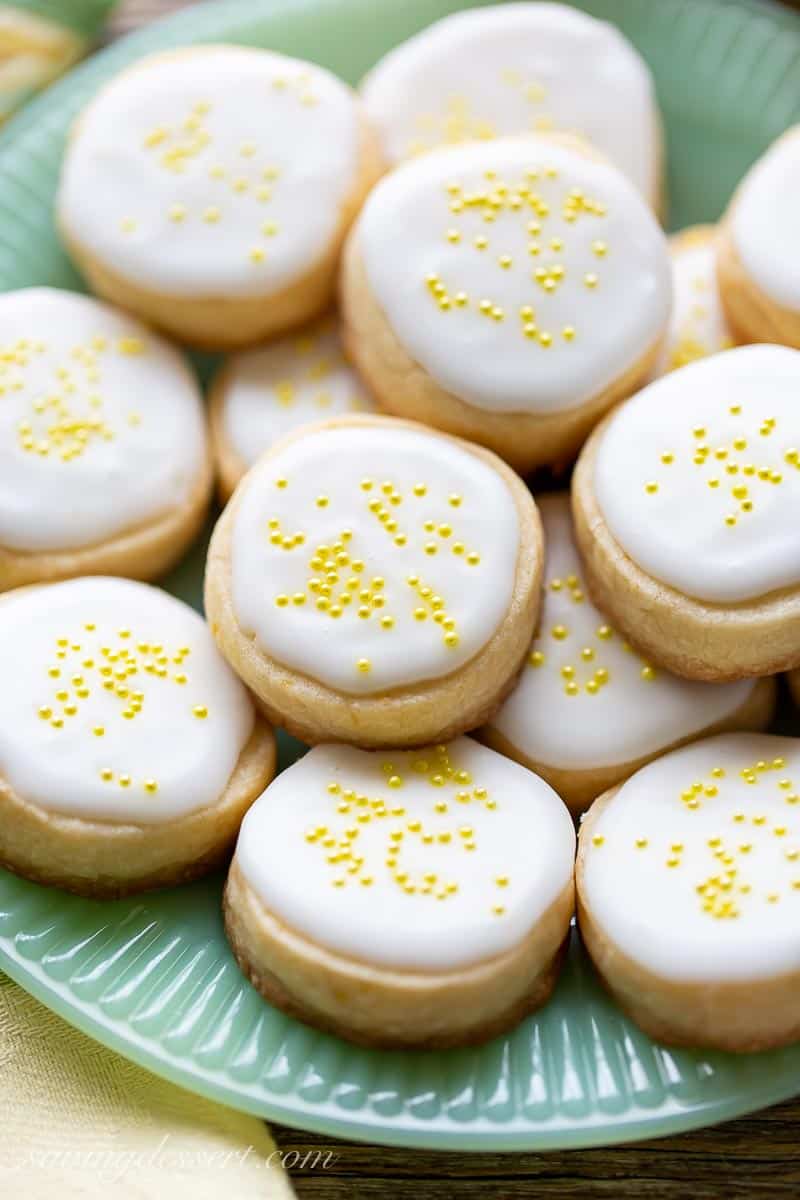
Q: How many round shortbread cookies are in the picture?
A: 13